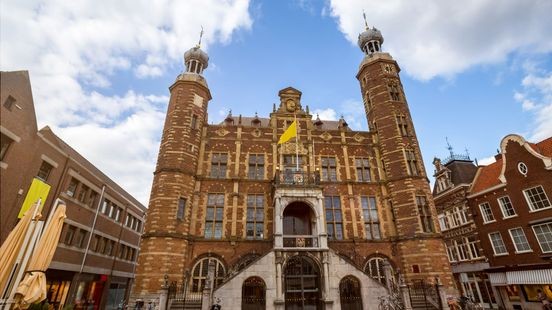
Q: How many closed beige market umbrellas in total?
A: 2